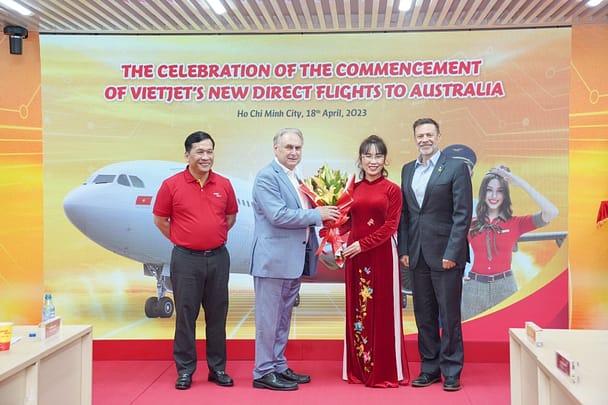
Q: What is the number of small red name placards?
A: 3